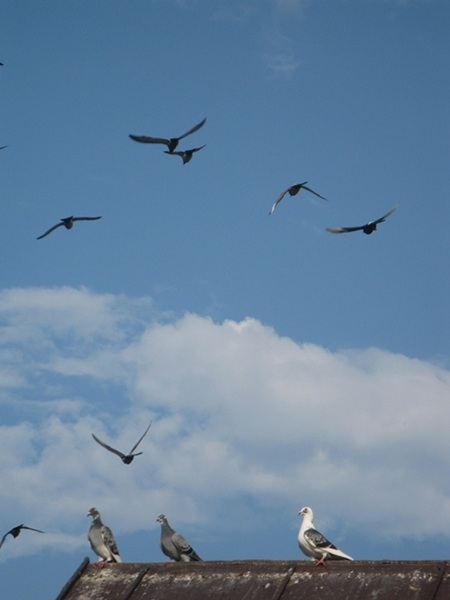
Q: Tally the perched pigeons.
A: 3